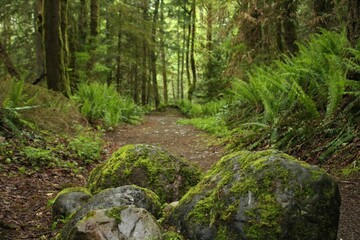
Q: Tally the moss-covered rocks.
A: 5